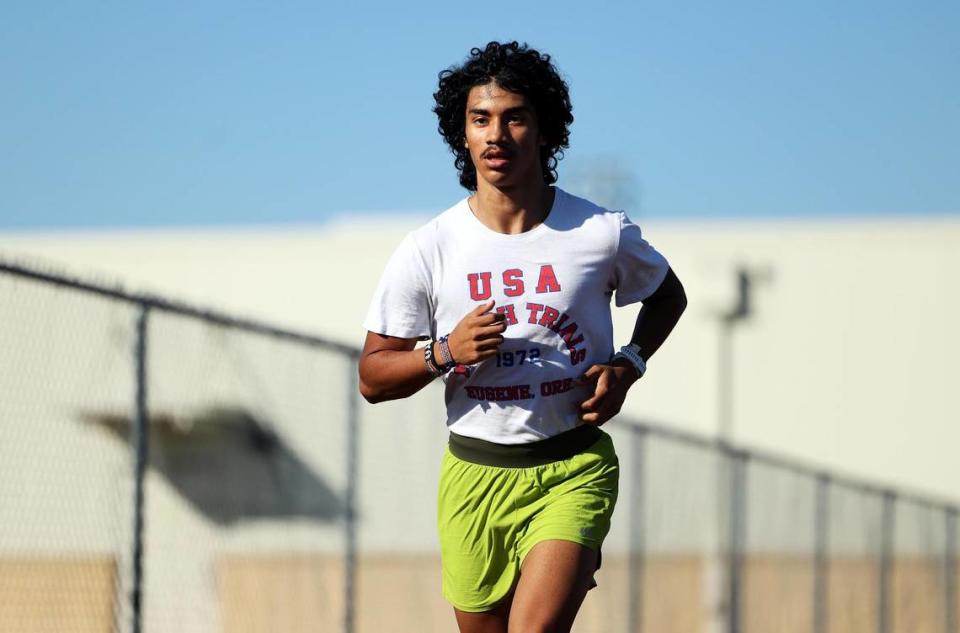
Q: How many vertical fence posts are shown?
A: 7